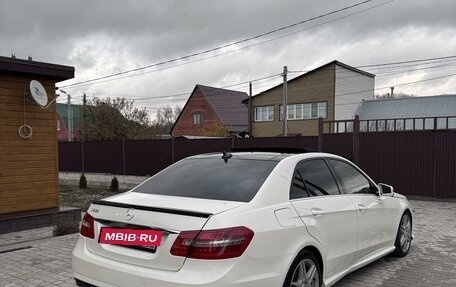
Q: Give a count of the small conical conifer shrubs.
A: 2